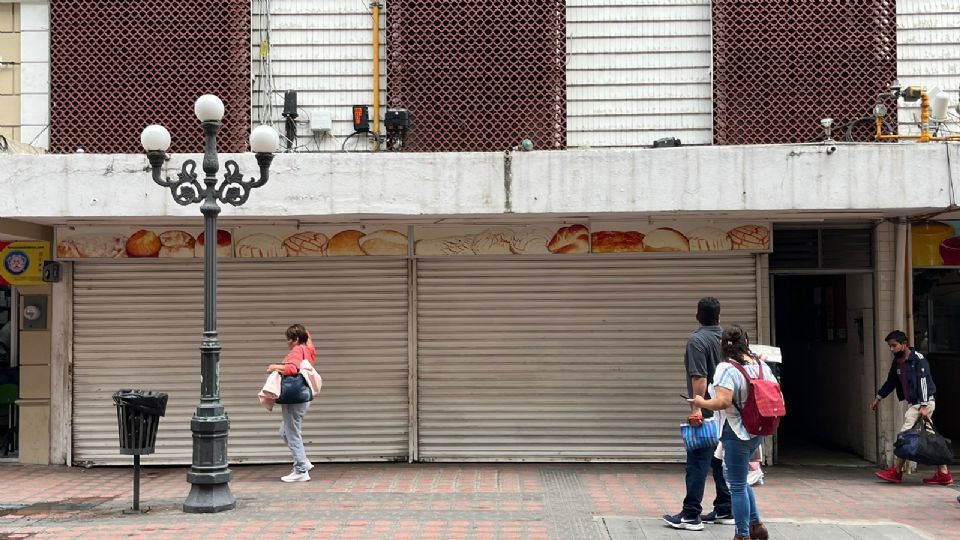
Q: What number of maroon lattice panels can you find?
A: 3